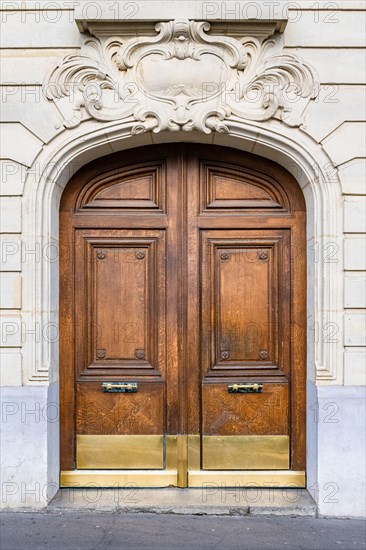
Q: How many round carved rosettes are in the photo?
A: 8